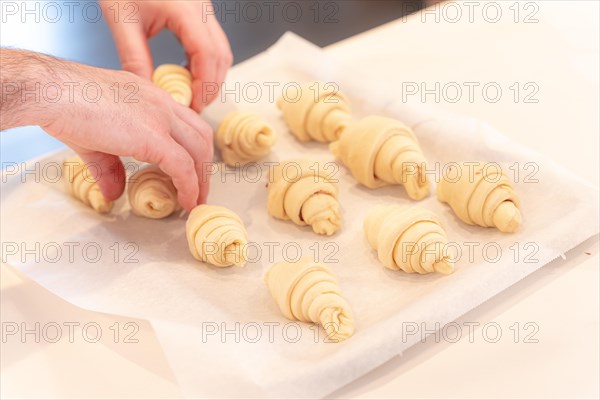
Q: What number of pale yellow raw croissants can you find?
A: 11